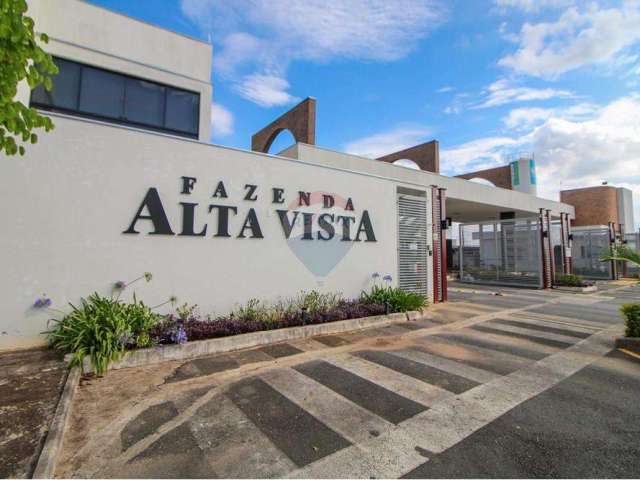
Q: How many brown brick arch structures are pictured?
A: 3